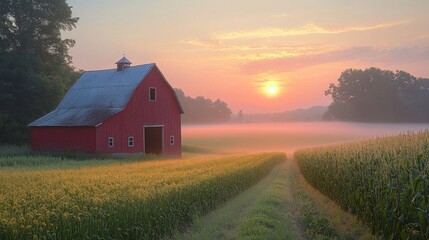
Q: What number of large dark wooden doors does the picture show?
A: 1